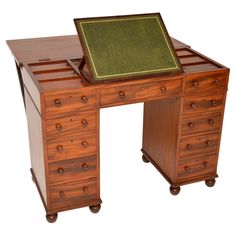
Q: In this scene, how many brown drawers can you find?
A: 11